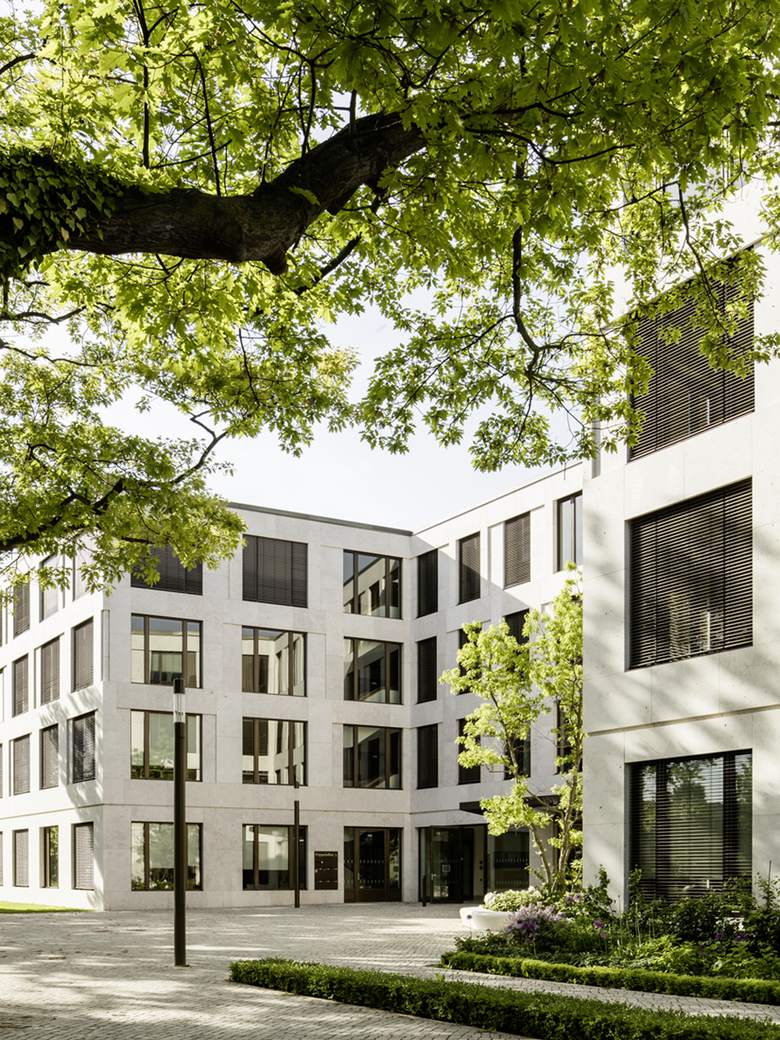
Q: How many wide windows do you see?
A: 14